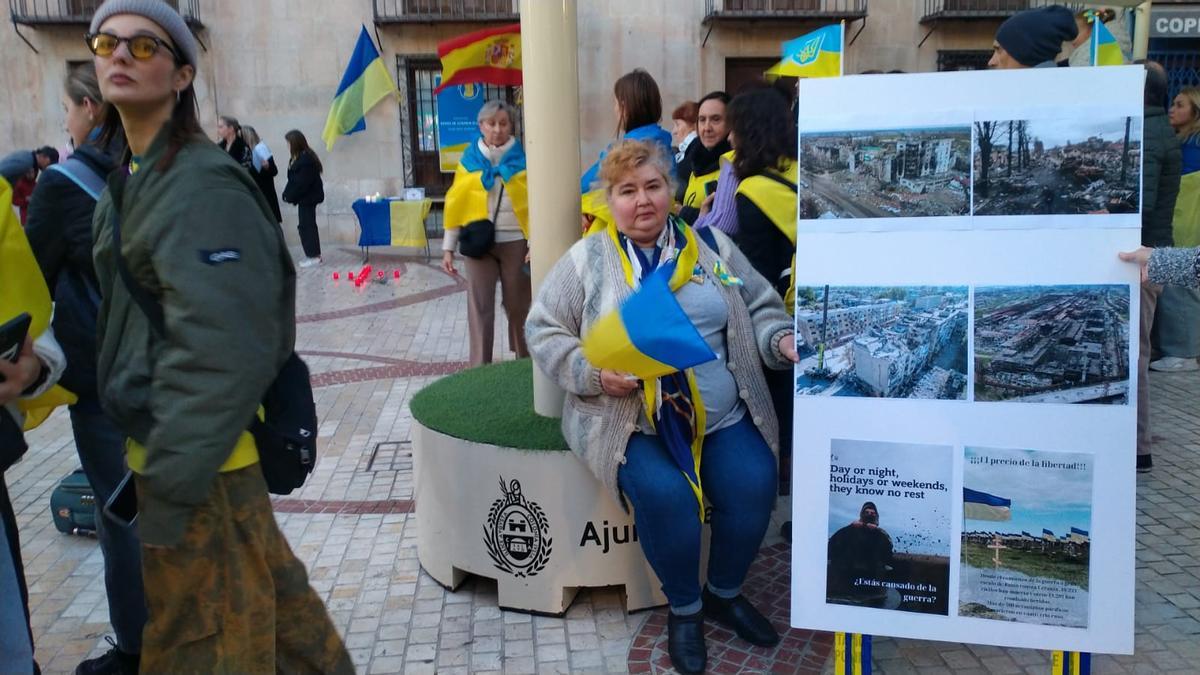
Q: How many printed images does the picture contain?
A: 6